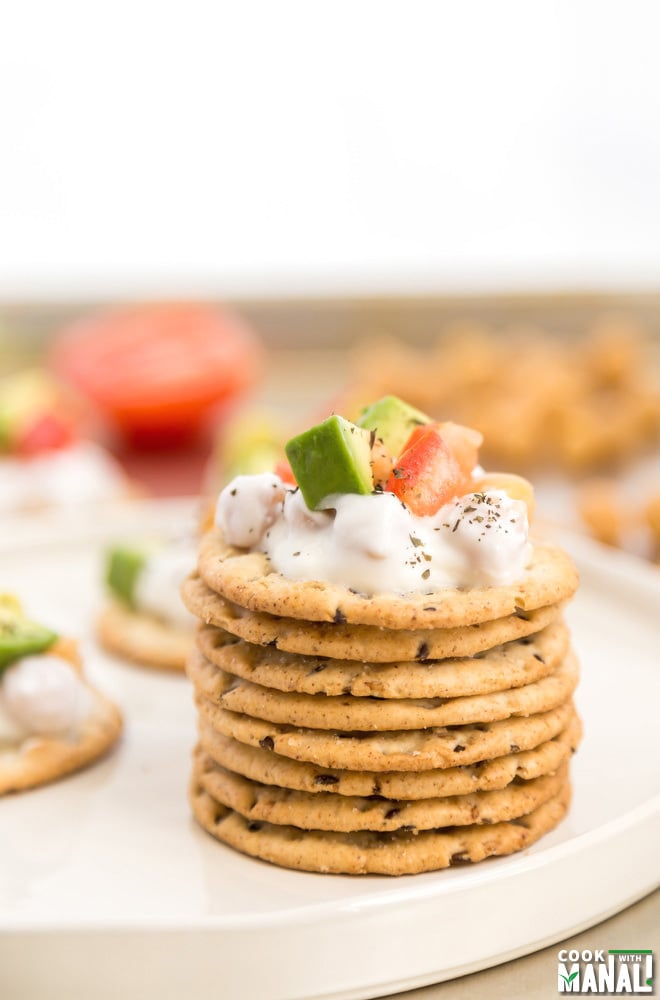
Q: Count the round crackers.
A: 10